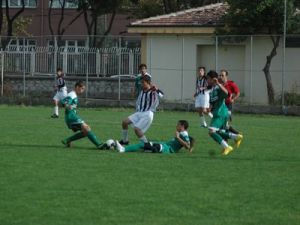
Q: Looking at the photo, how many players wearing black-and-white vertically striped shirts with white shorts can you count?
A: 3